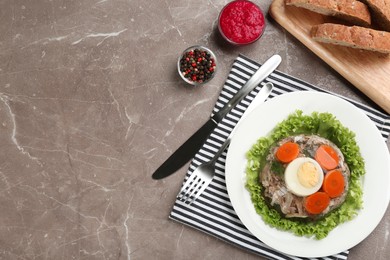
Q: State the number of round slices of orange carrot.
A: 4